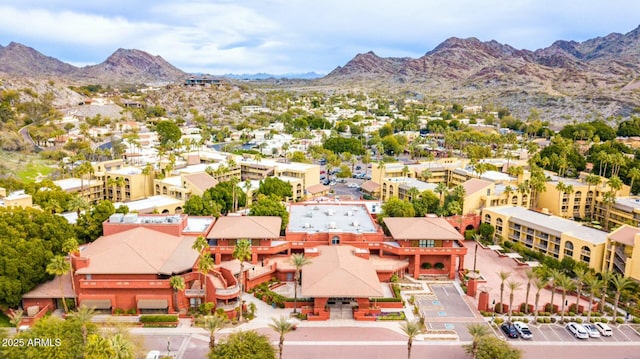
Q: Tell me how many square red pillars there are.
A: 2